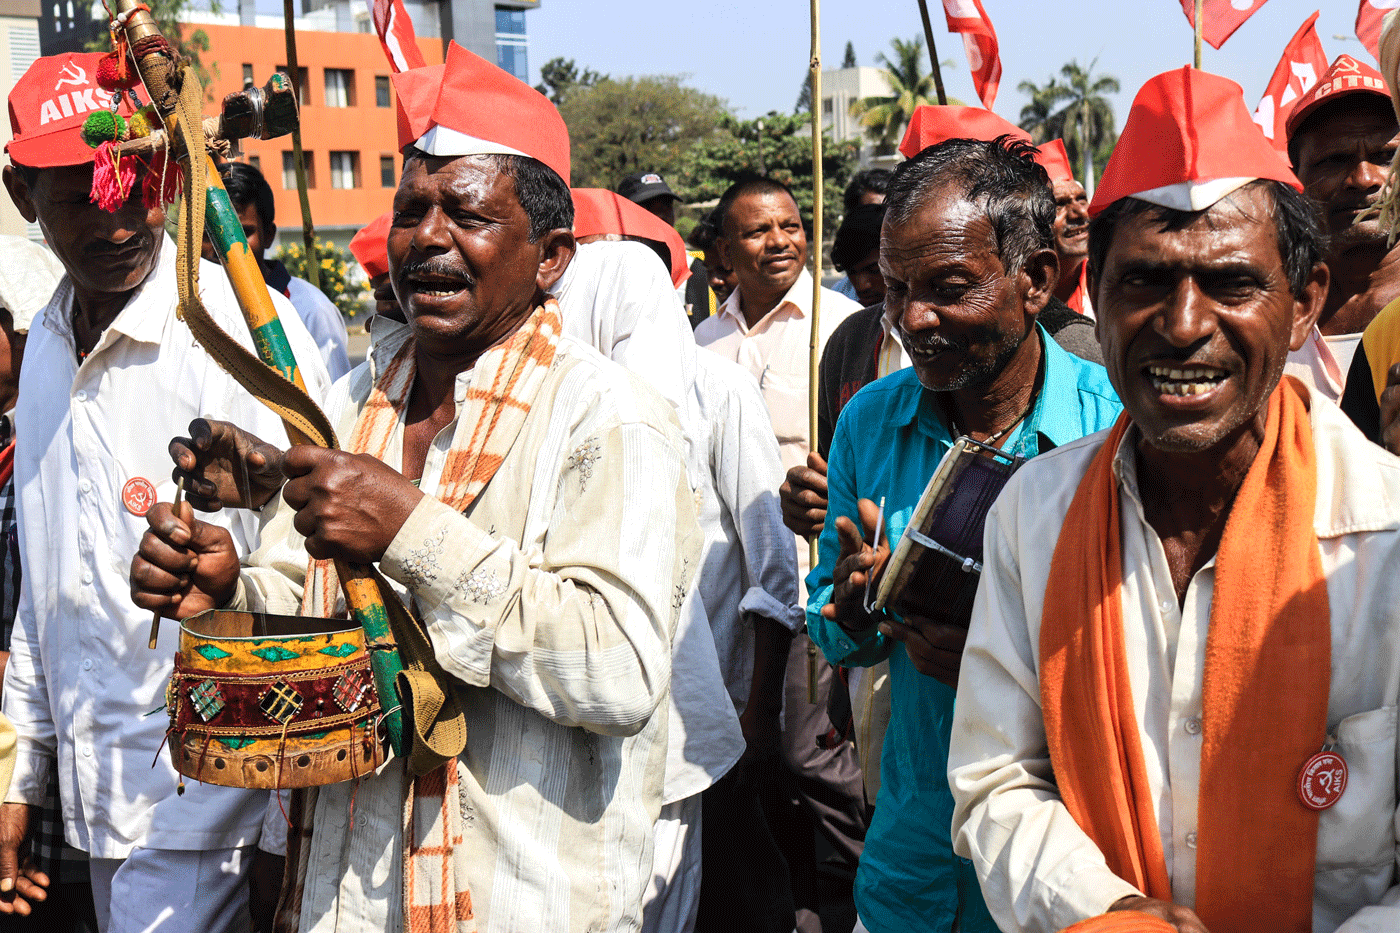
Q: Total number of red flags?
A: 5